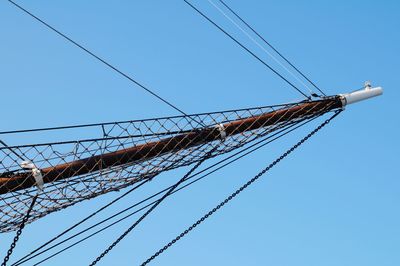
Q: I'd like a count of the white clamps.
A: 2